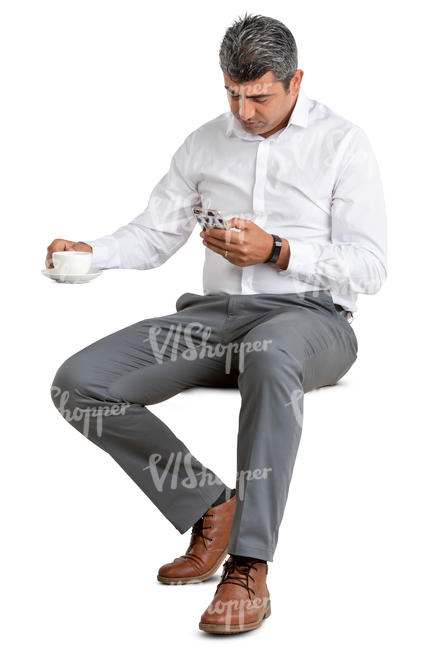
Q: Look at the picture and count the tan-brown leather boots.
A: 2